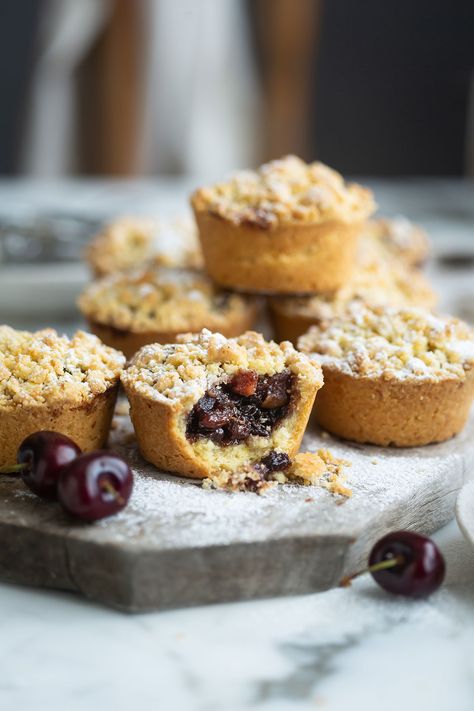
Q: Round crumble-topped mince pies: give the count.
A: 8